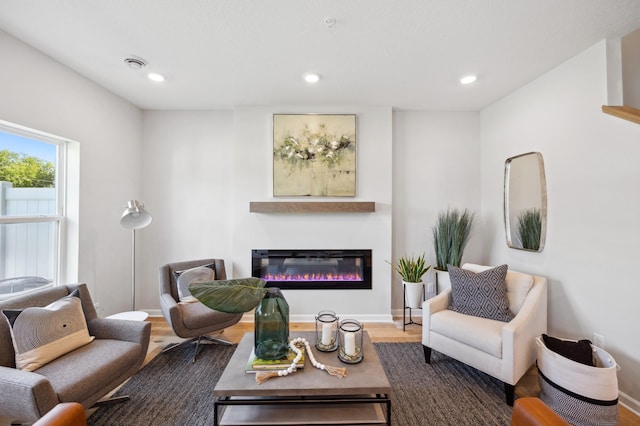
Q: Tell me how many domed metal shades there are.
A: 1